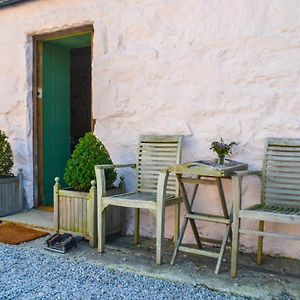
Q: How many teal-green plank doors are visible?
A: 1